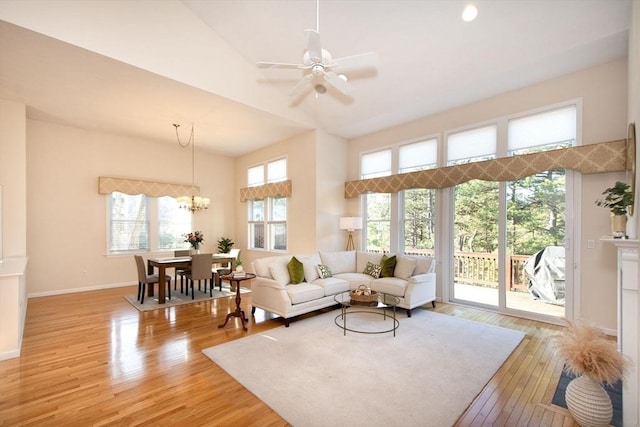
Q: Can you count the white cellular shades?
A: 6